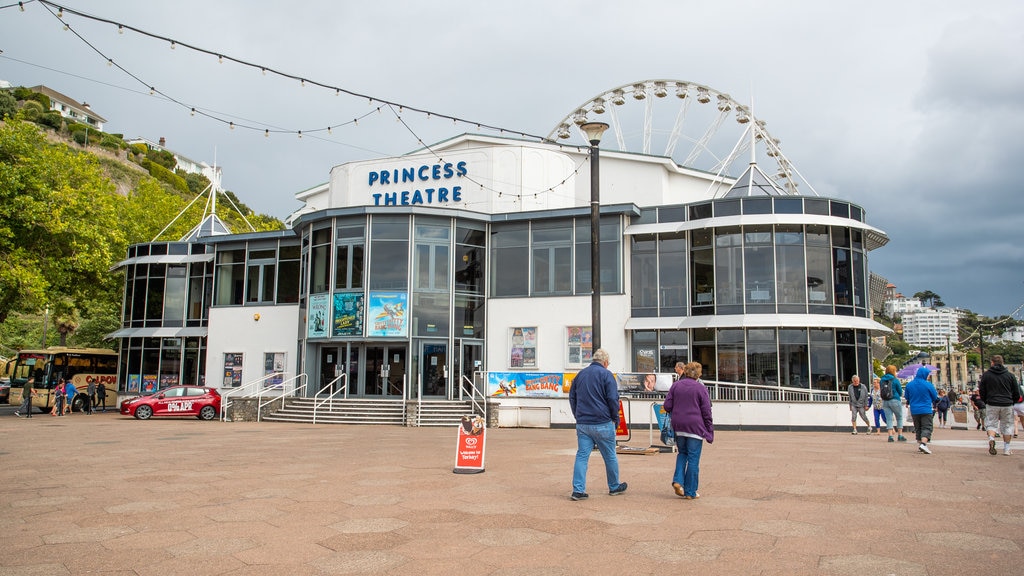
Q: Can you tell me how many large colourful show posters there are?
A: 3